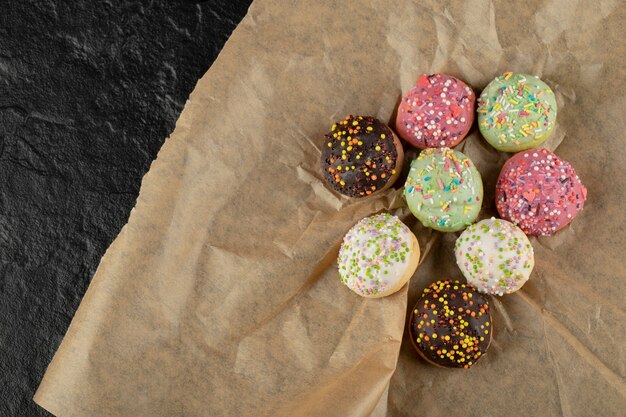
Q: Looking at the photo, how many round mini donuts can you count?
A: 8